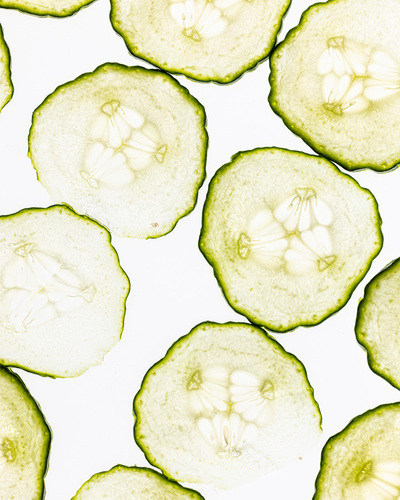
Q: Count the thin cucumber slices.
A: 12